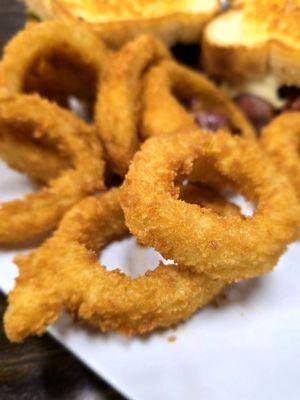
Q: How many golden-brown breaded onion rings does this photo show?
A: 7